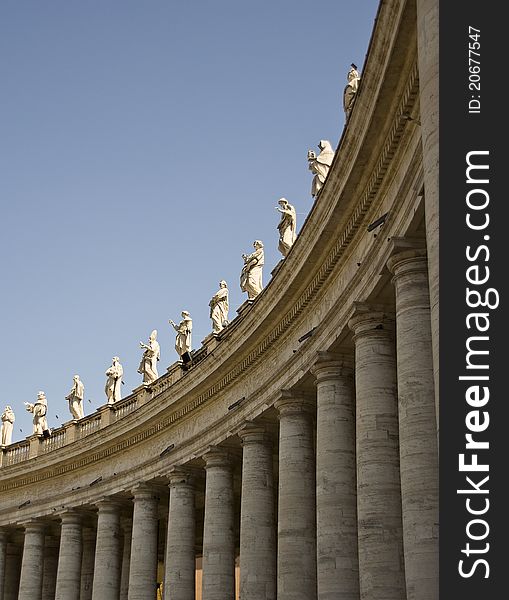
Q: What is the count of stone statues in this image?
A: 11